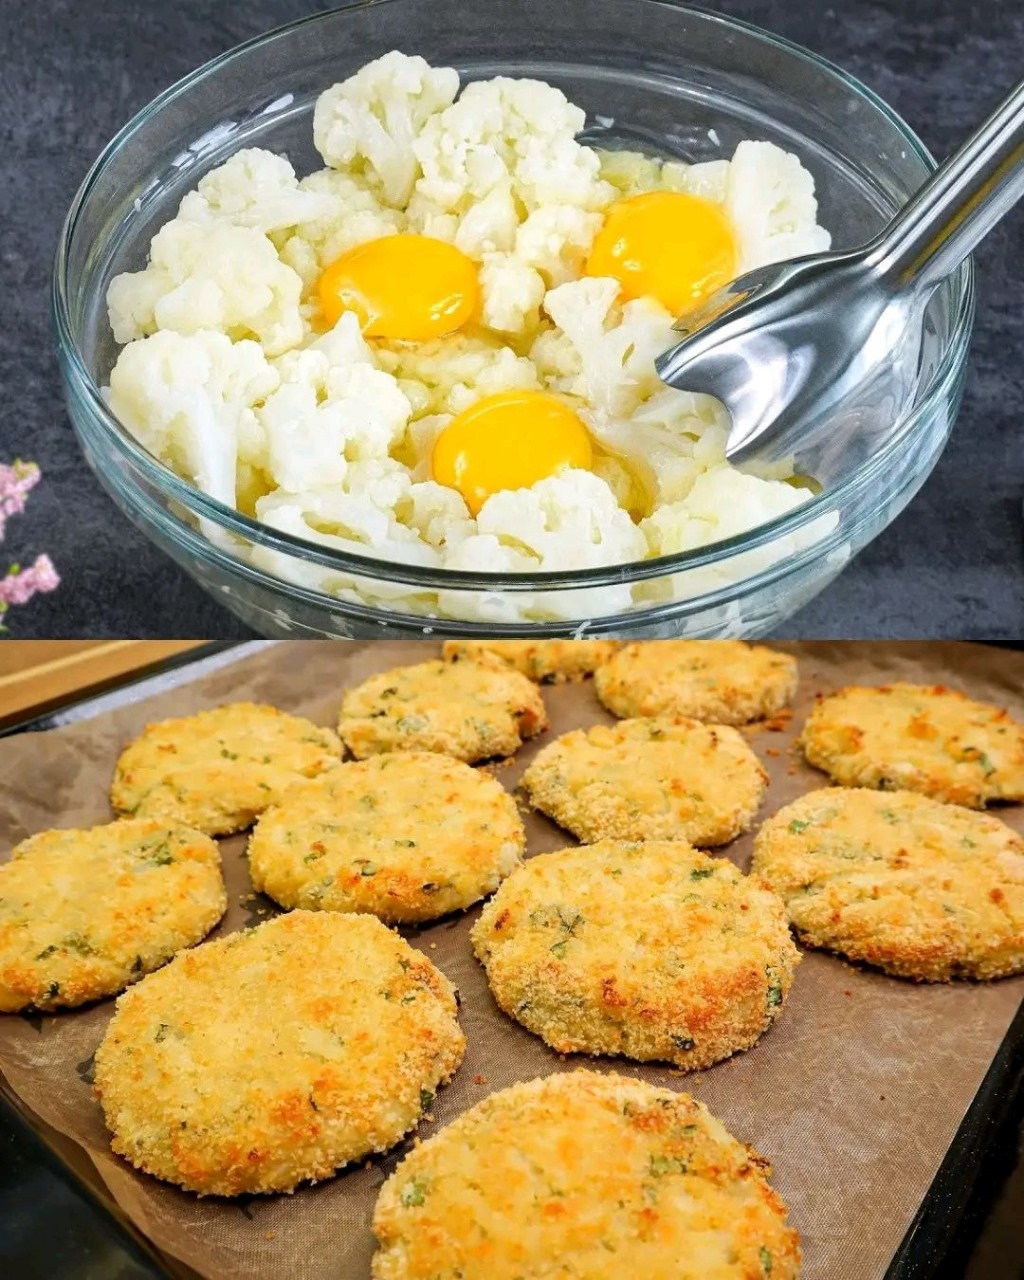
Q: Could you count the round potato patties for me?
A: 12